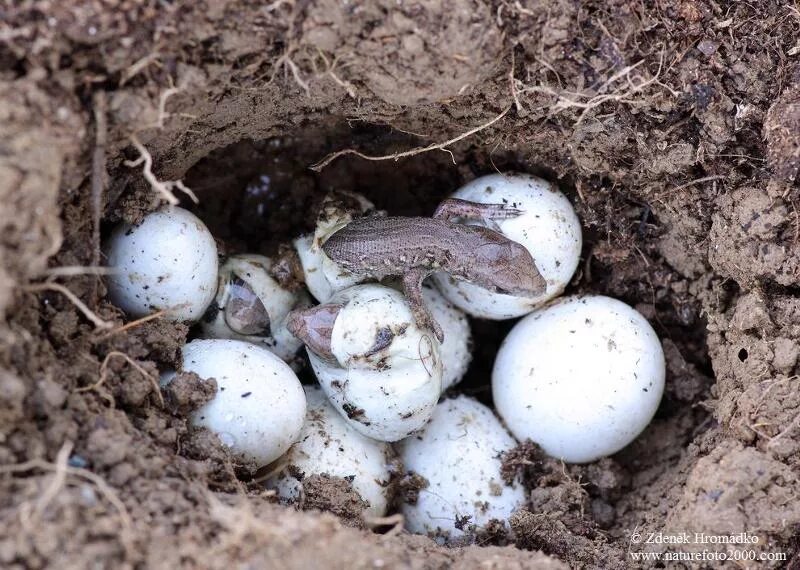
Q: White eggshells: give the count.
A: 10